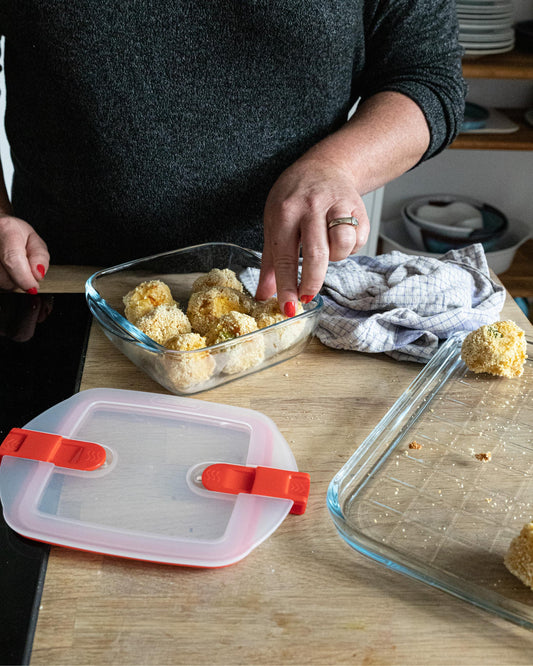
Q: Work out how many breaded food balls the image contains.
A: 9